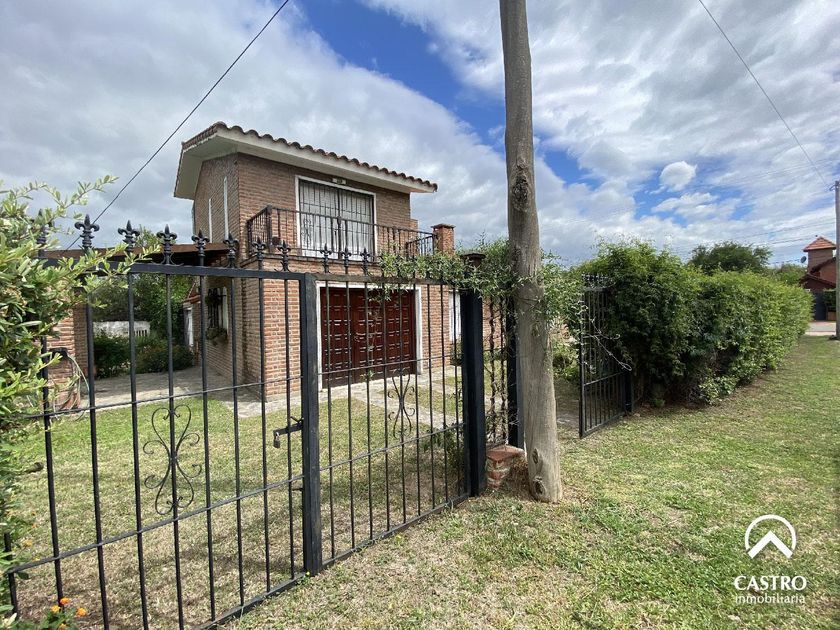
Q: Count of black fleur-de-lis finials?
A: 11